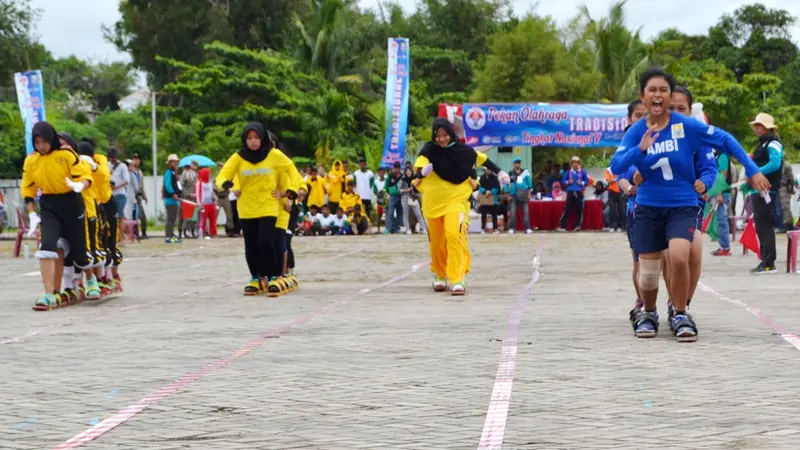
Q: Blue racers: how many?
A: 3